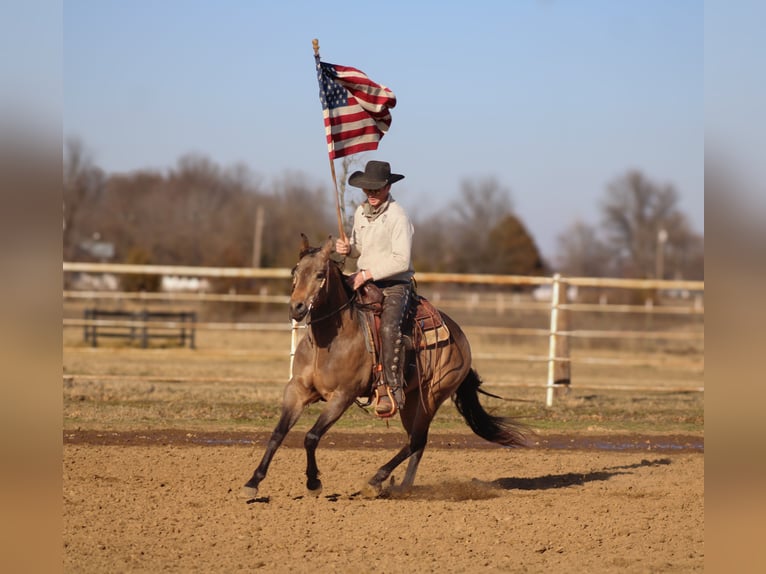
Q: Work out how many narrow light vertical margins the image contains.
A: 2